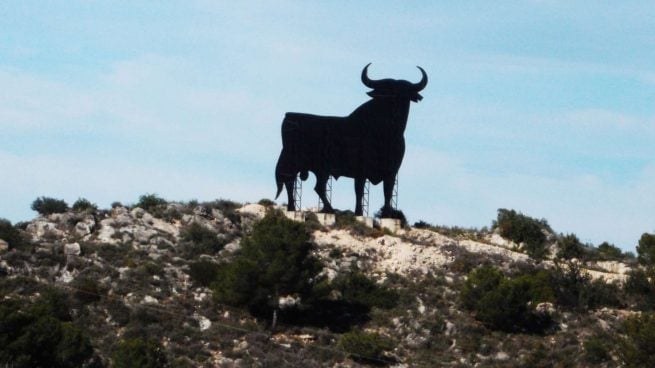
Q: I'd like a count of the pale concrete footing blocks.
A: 4